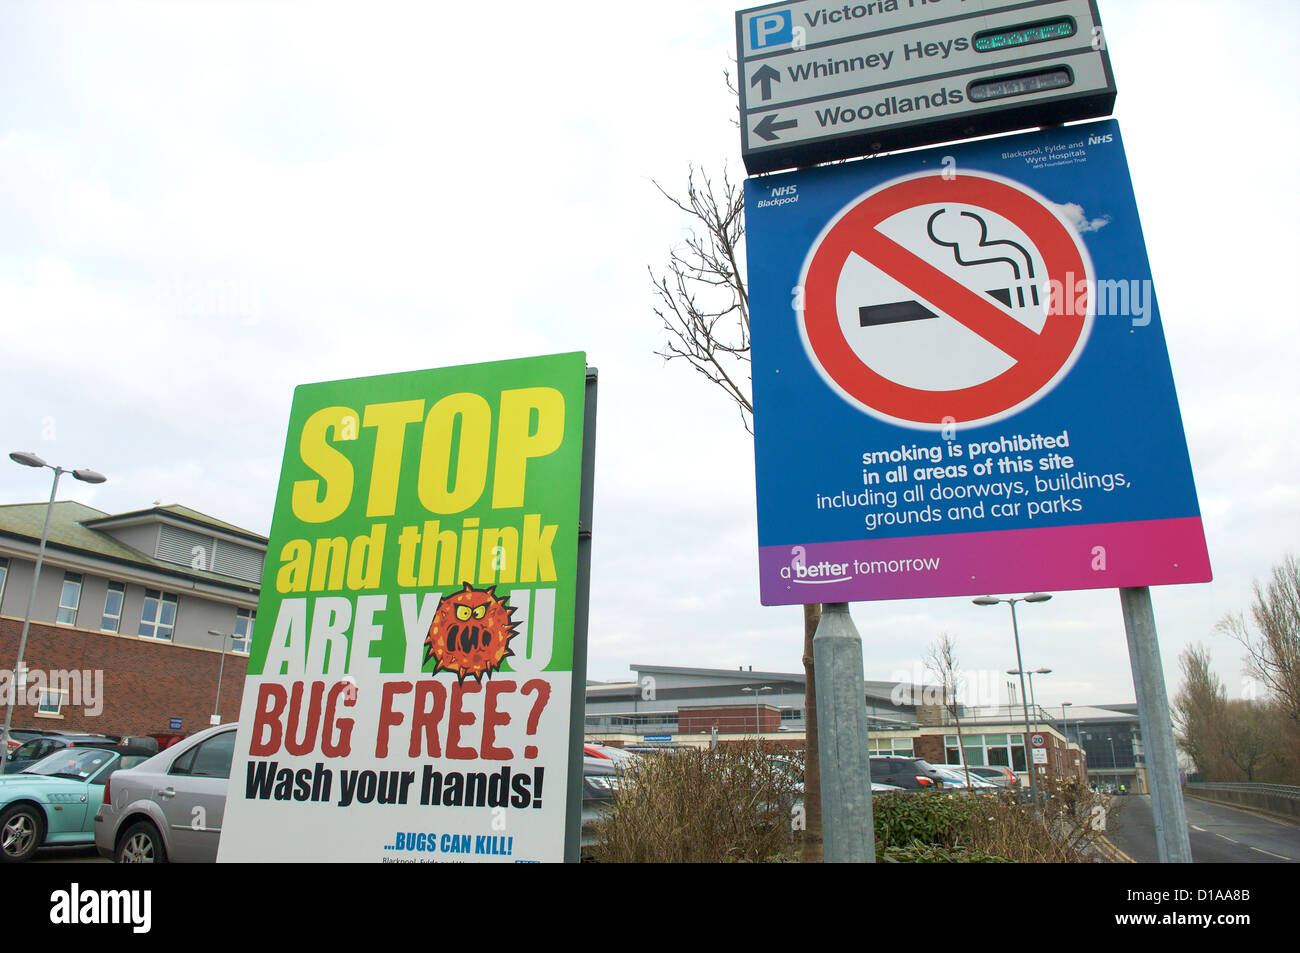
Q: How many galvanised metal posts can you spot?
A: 2